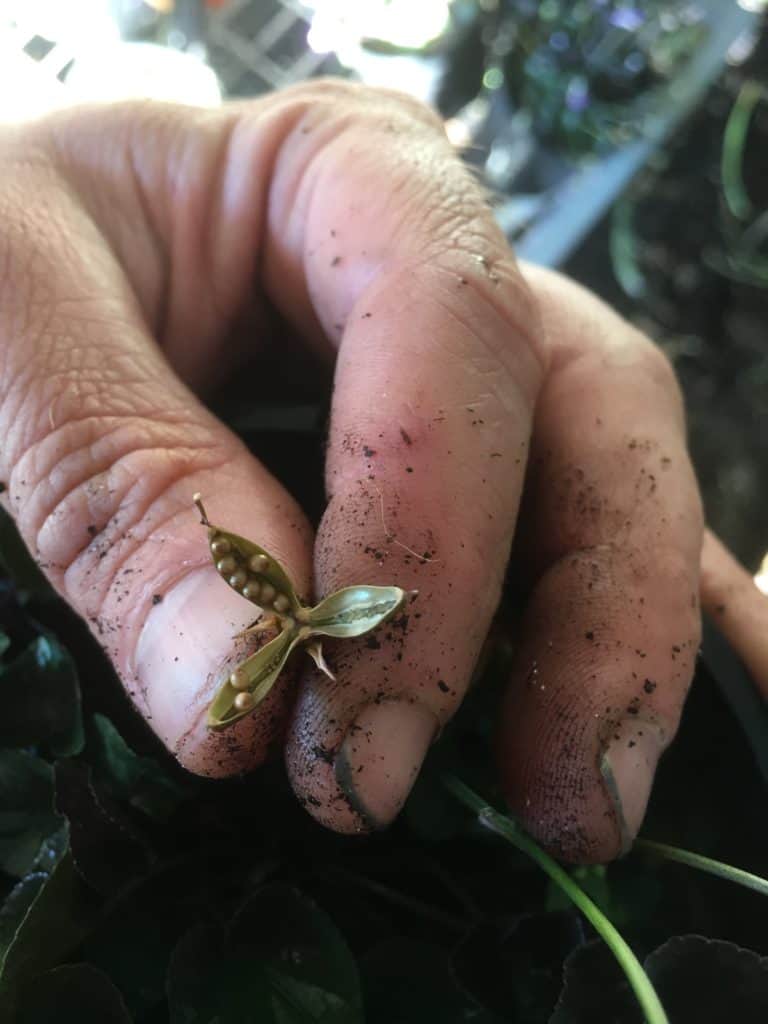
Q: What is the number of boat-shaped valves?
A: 3